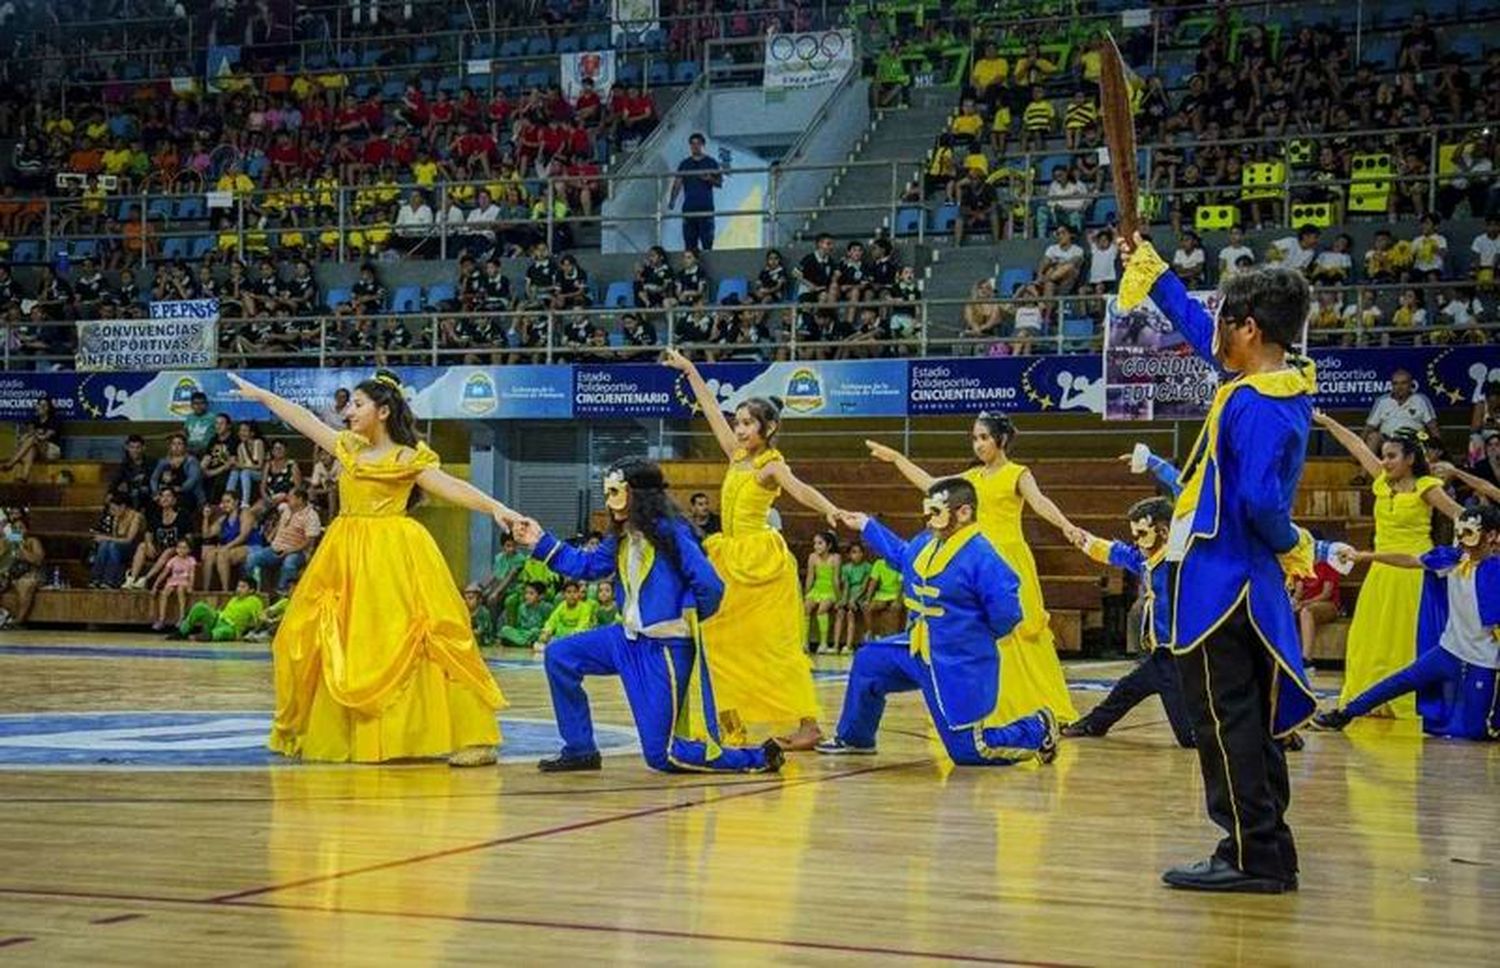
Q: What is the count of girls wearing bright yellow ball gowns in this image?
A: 4